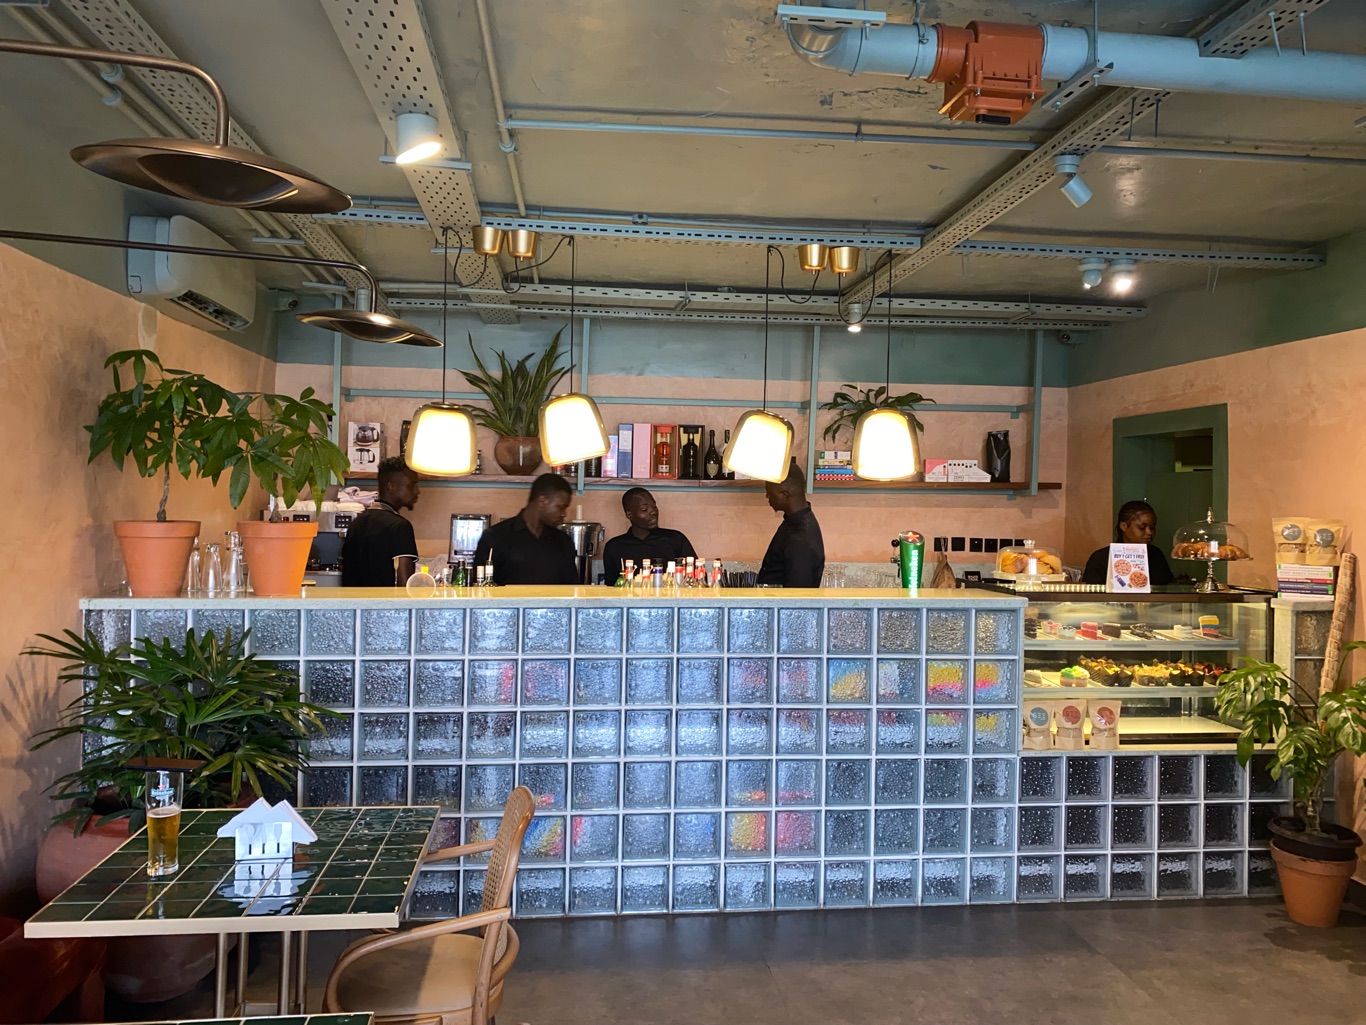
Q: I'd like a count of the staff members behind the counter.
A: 5